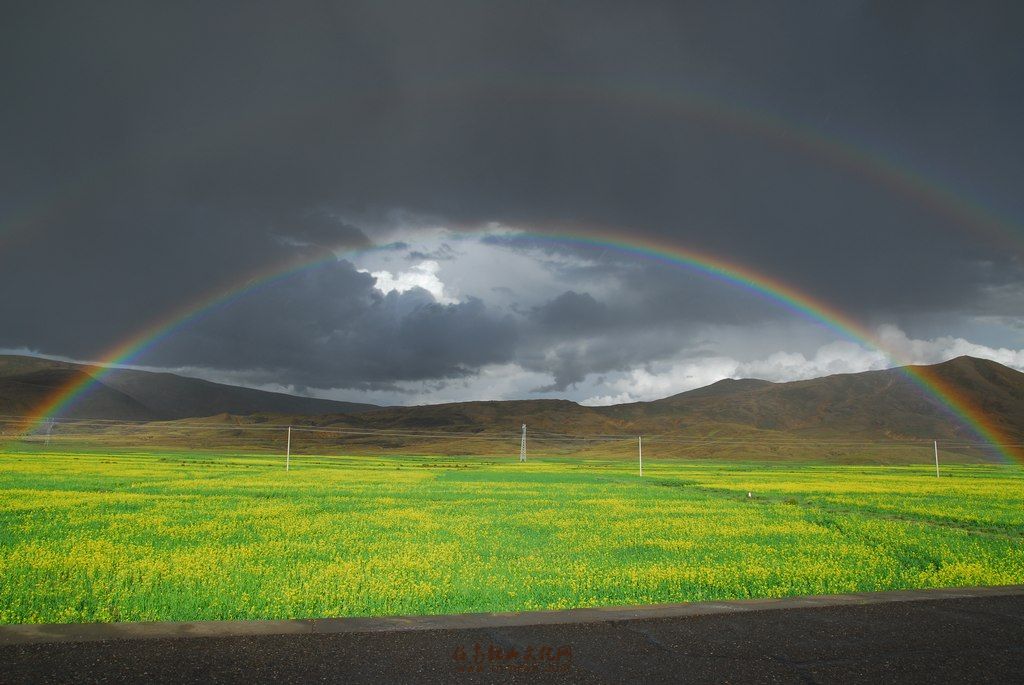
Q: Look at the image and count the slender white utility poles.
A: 3